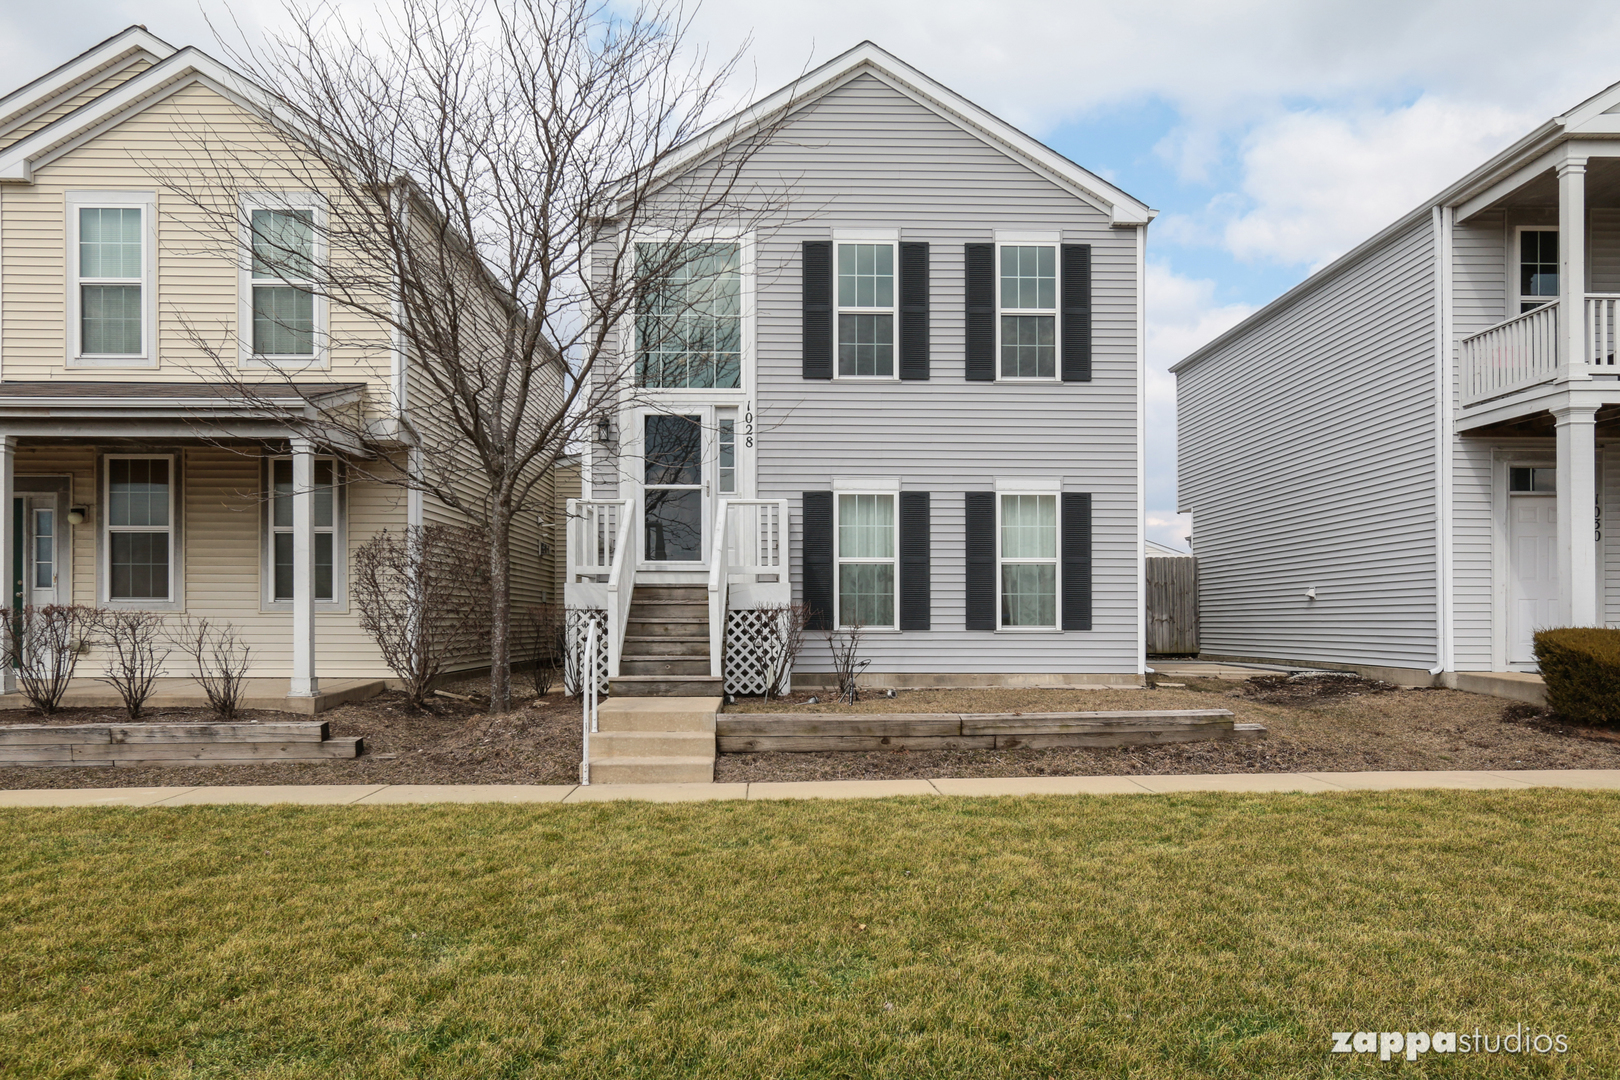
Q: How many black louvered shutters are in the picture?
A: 8